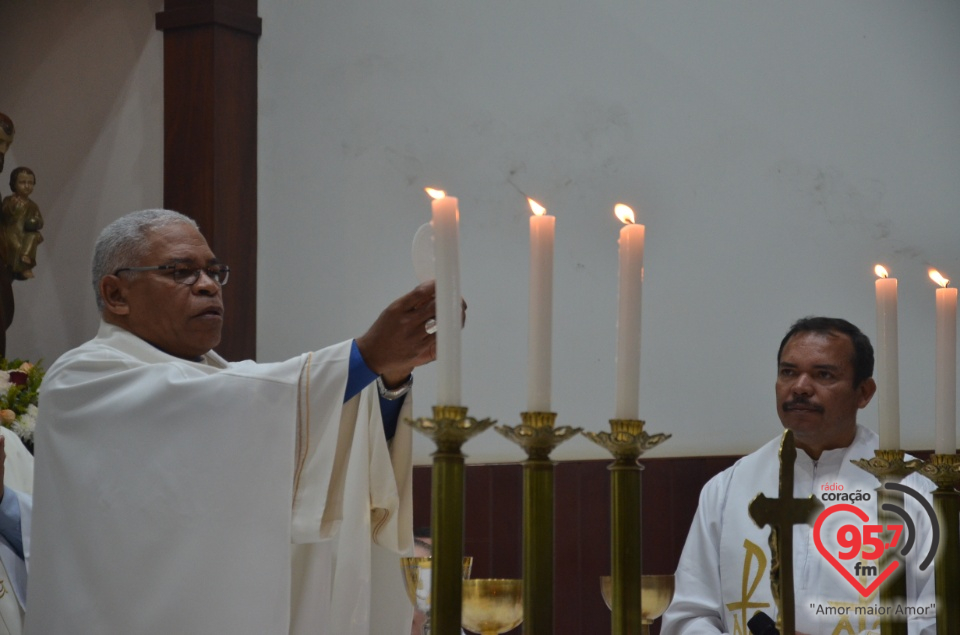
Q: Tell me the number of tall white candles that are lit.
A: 5